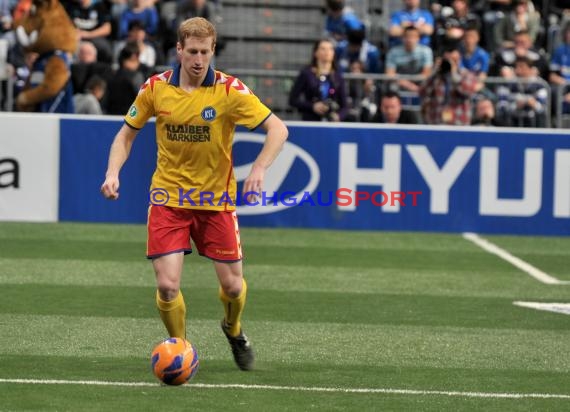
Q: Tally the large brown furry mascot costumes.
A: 1